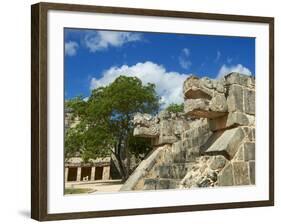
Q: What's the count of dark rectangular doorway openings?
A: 3